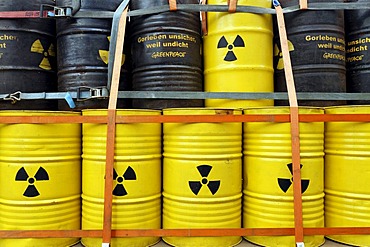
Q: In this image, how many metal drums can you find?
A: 11